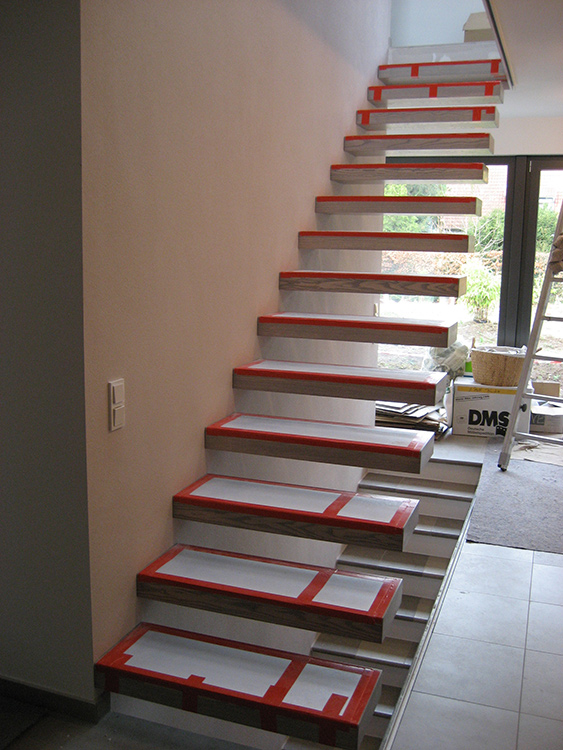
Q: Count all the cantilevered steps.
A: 14